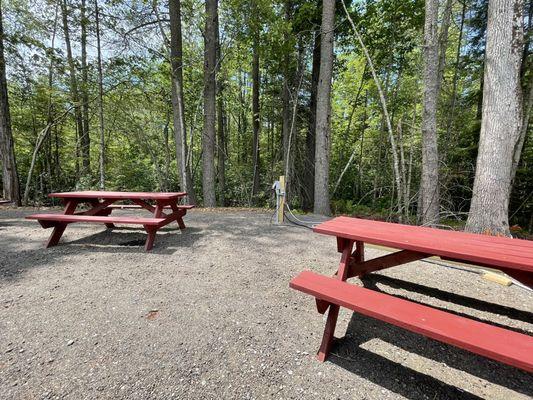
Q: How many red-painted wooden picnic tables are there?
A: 2